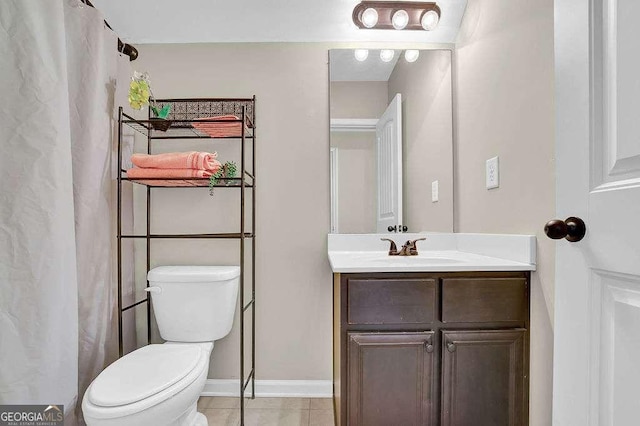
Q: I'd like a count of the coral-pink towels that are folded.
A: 3